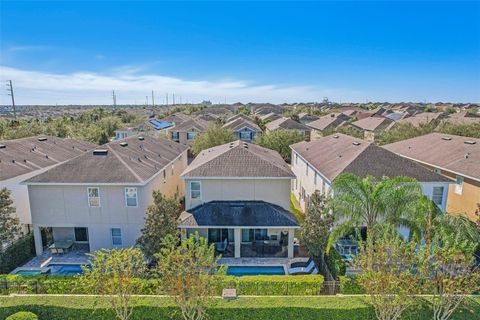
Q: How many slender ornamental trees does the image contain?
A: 4